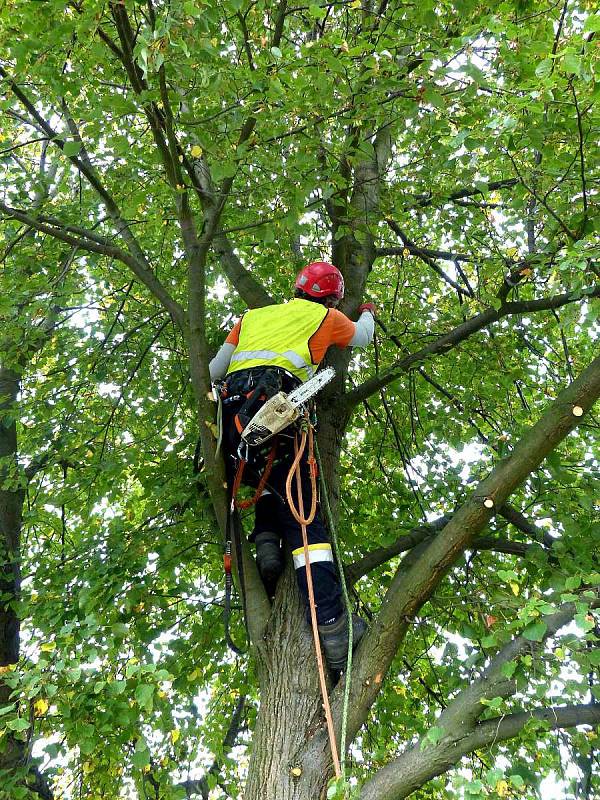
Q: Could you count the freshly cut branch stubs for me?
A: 3